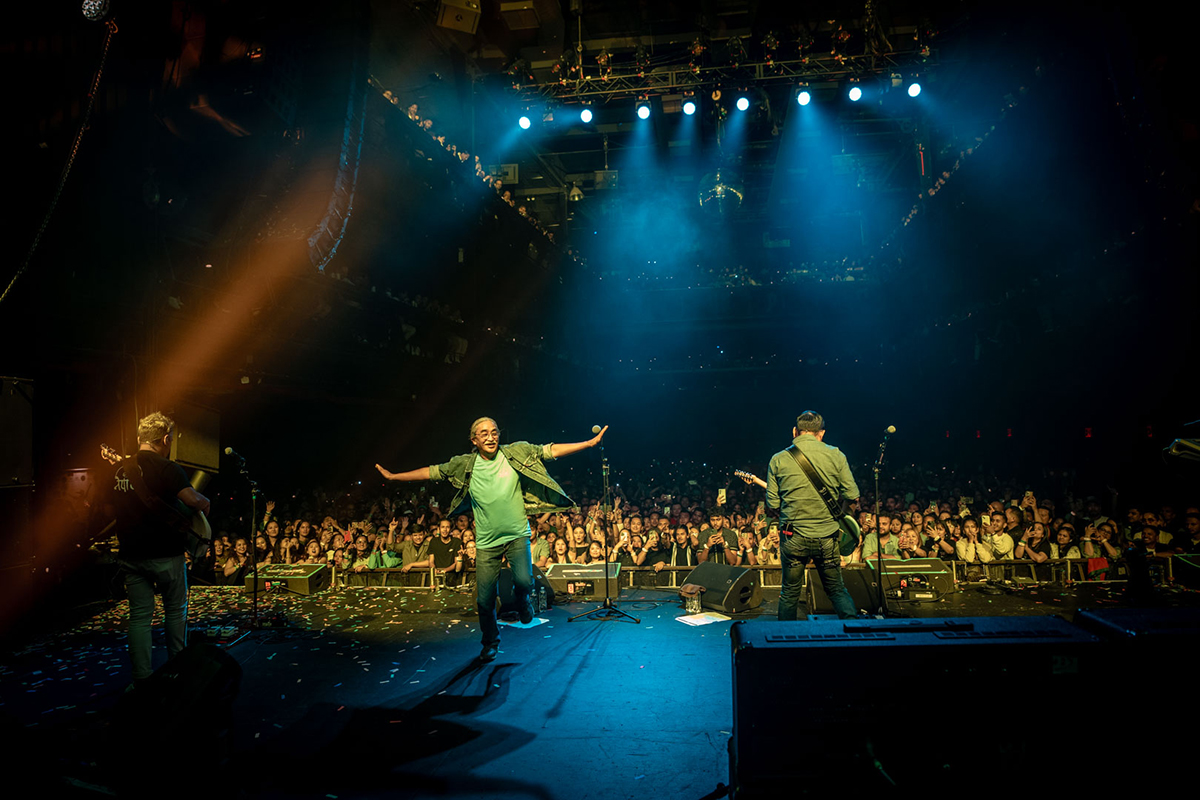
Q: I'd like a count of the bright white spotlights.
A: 8